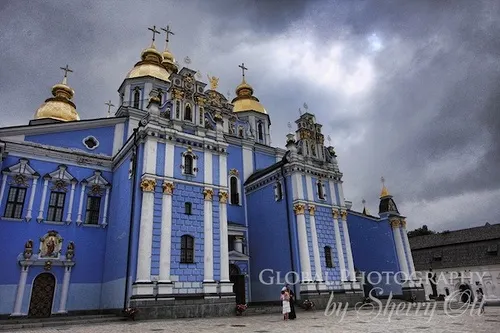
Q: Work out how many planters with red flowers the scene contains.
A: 3